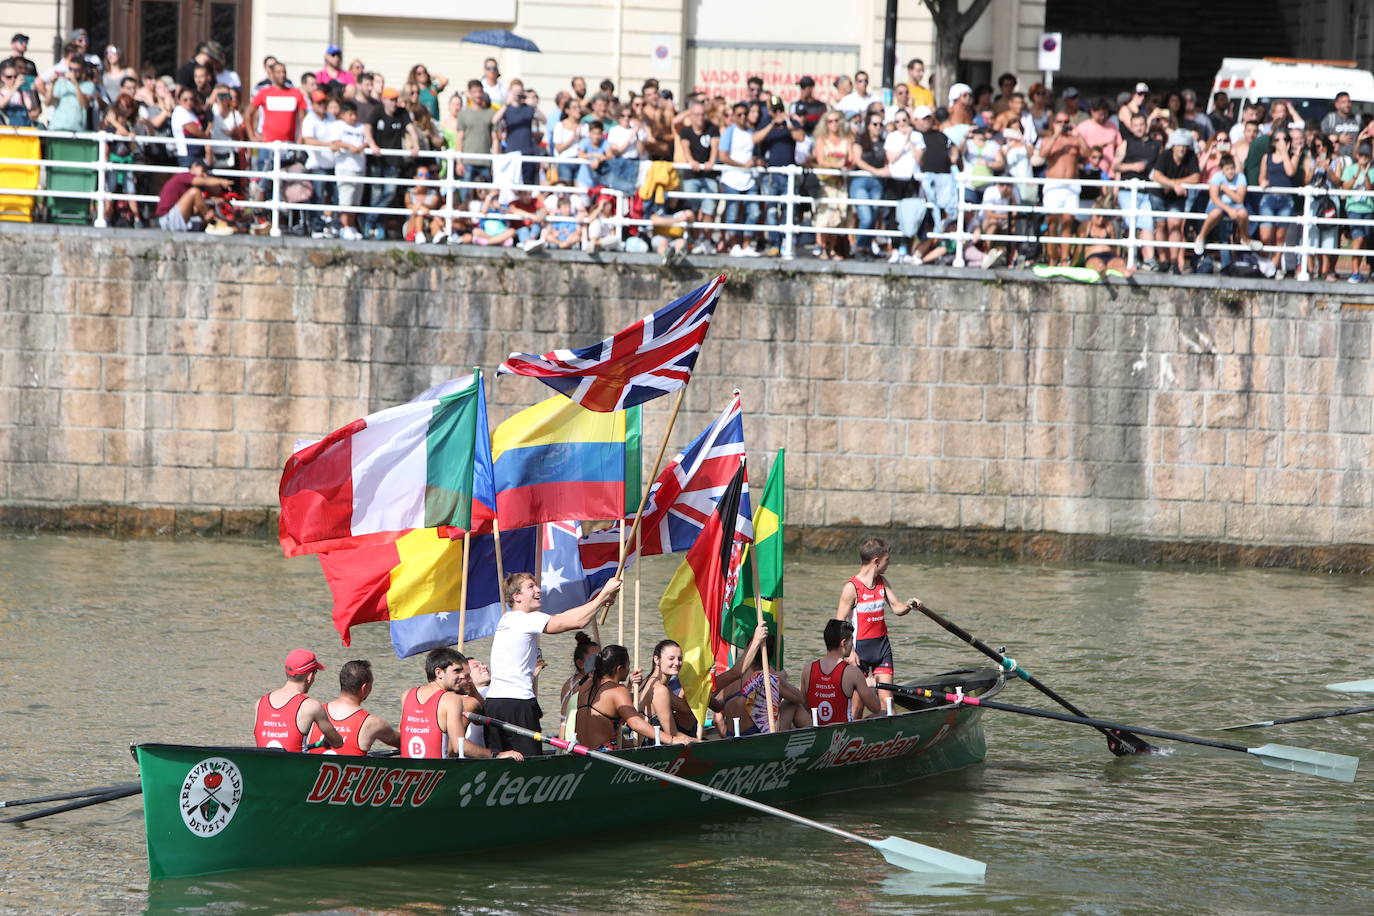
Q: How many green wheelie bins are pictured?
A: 1